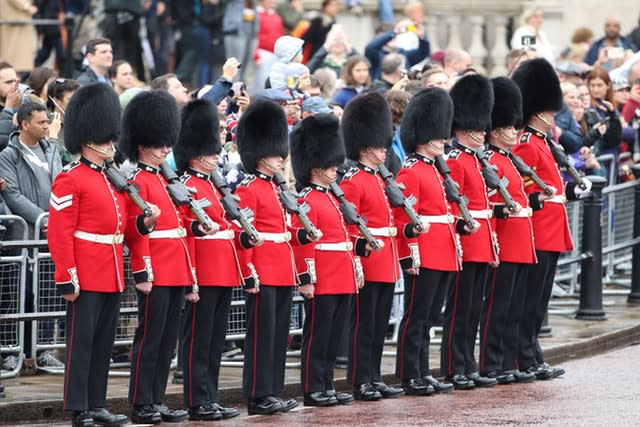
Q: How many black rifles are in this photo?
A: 10